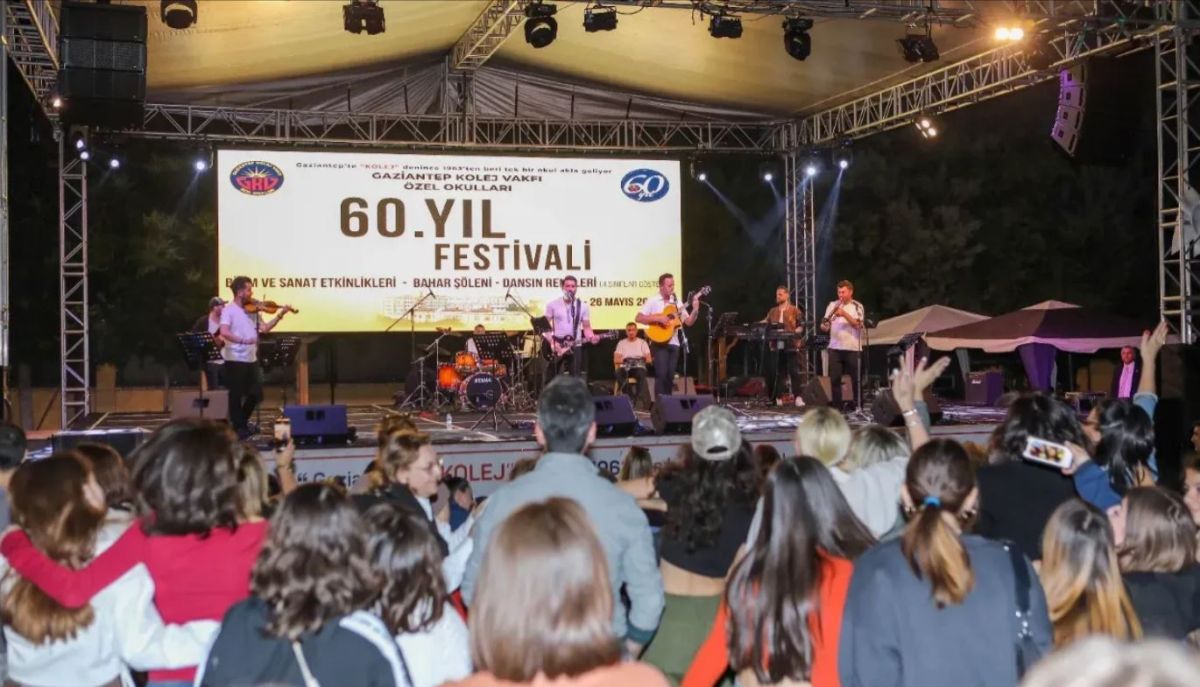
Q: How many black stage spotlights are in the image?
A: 7